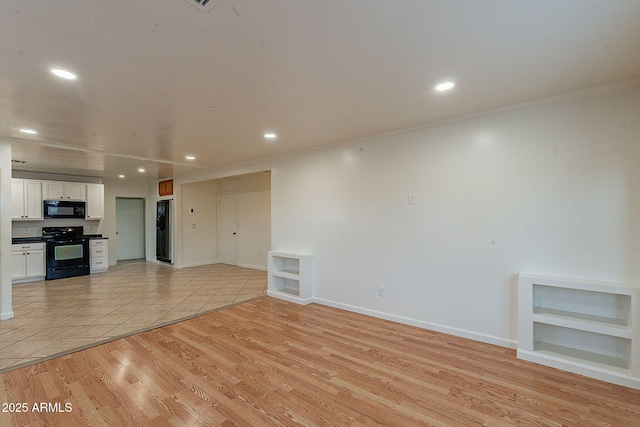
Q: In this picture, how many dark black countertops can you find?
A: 2